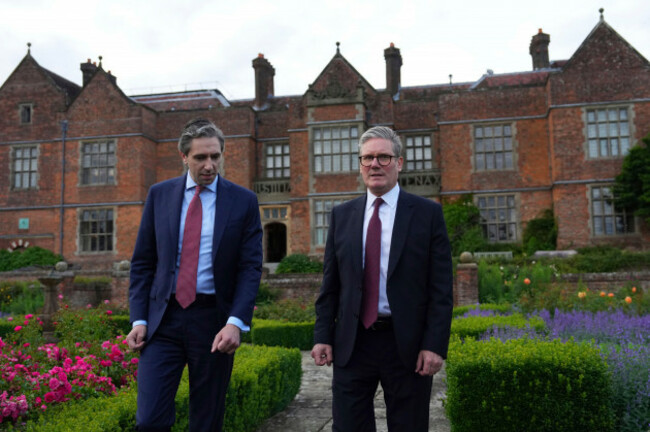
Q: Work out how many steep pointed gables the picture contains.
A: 4